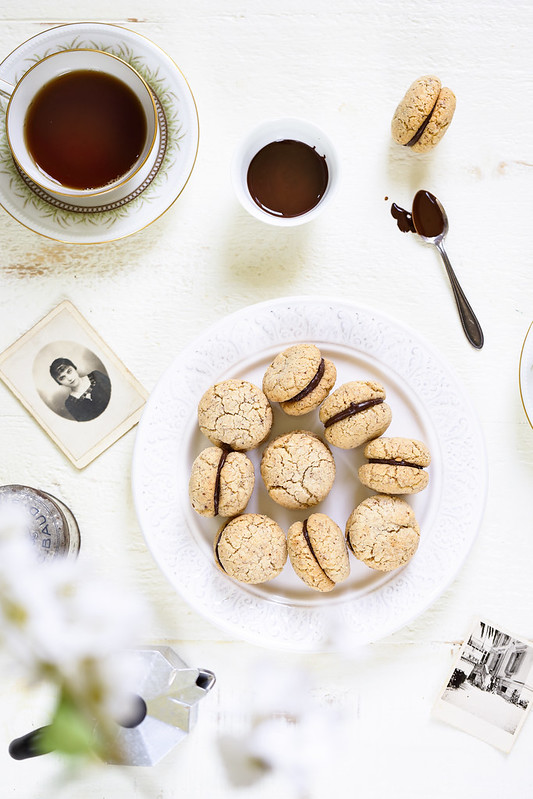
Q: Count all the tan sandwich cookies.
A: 10